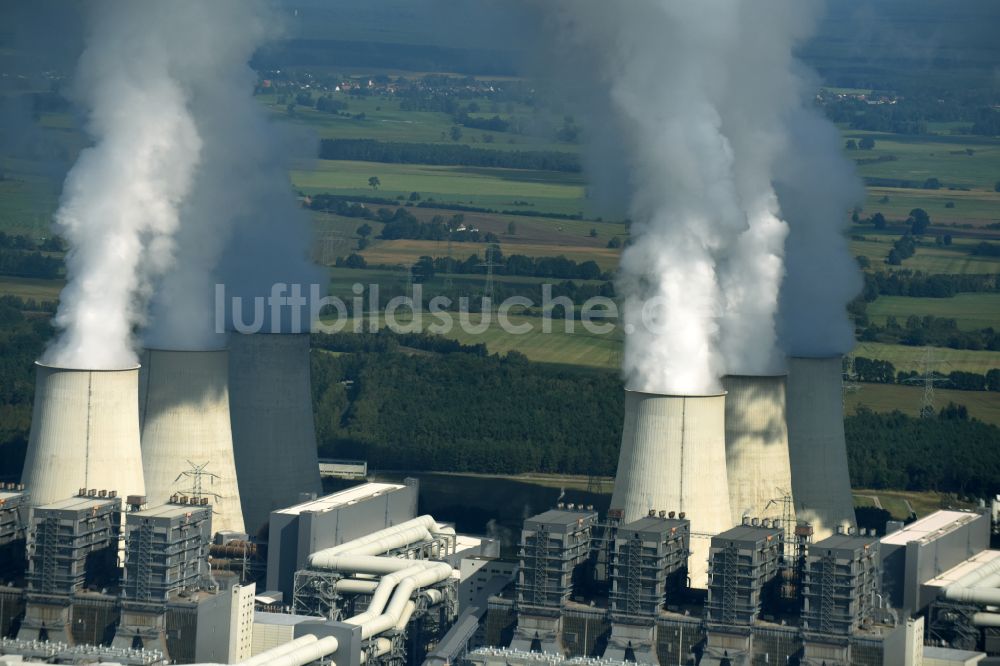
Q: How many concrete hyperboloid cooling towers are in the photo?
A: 6